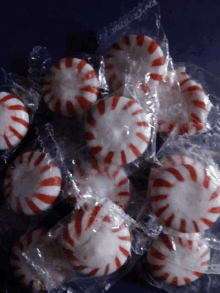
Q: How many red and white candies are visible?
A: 11